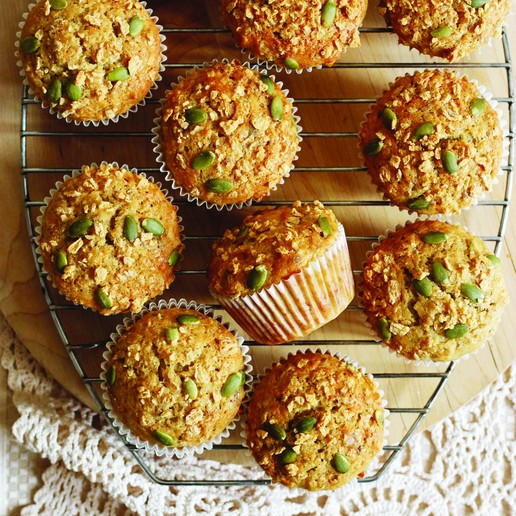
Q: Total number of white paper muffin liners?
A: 10